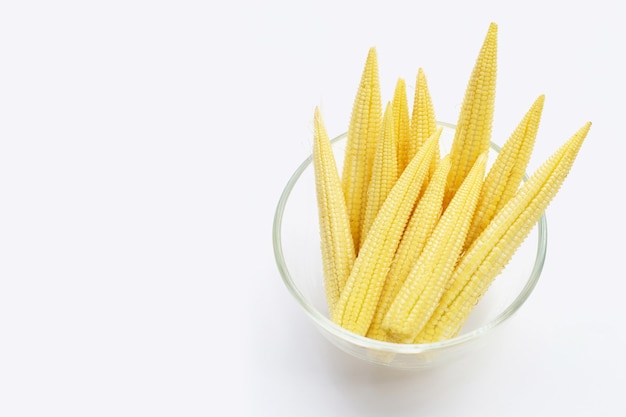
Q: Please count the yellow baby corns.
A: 11